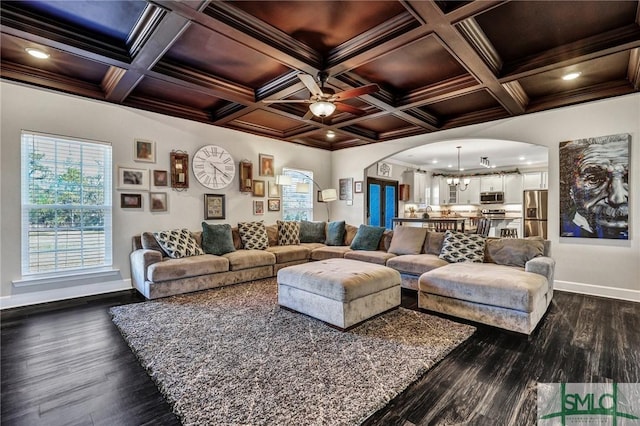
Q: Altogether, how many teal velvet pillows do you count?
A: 4